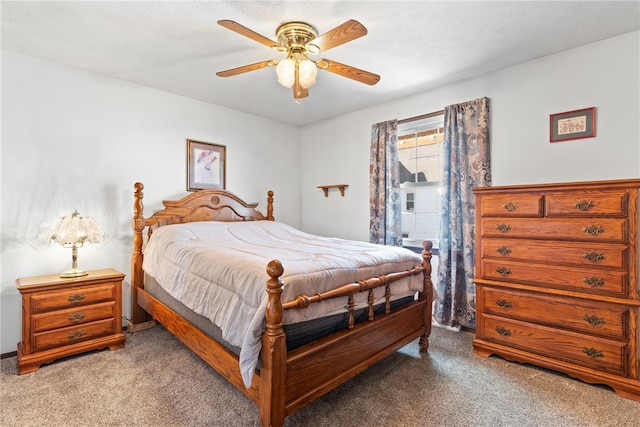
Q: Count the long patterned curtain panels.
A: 2